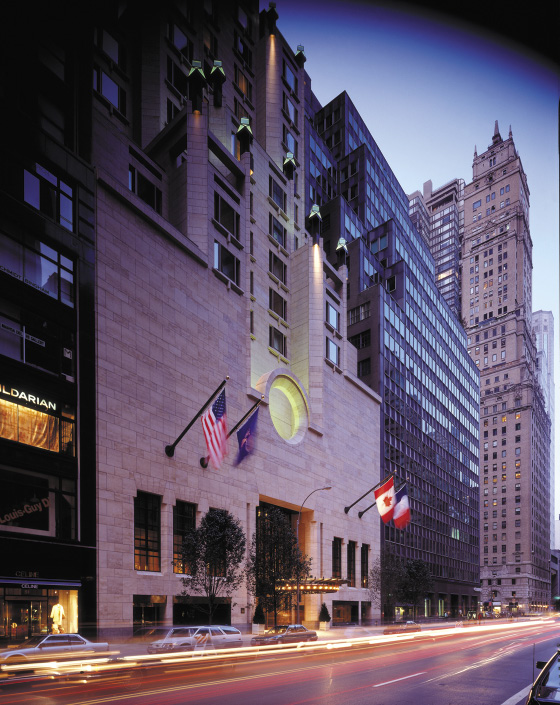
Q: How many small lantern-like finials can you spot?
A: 8